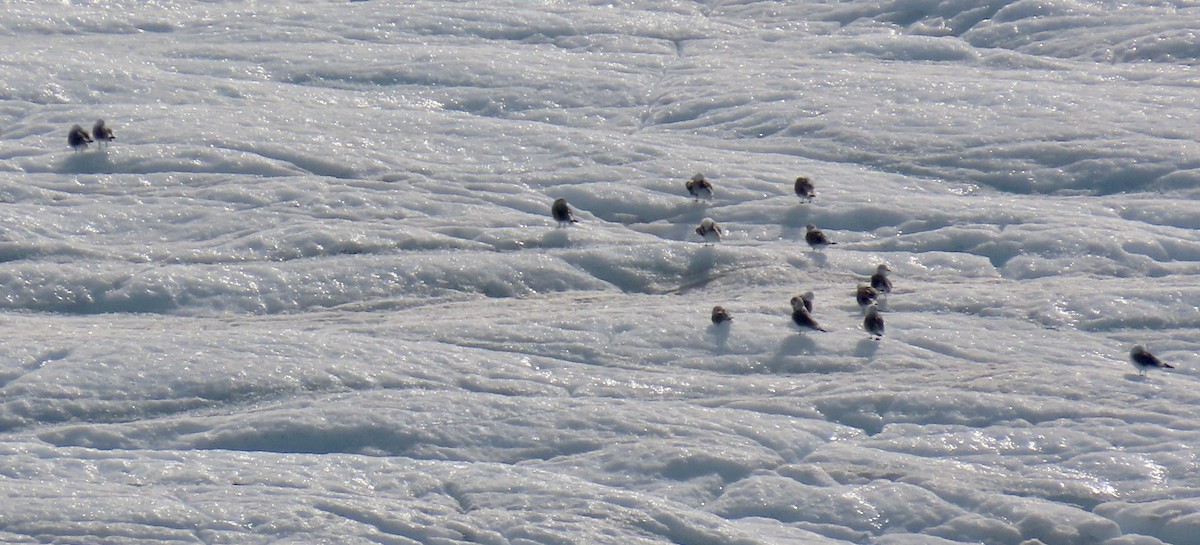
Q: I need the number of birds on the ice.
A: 14